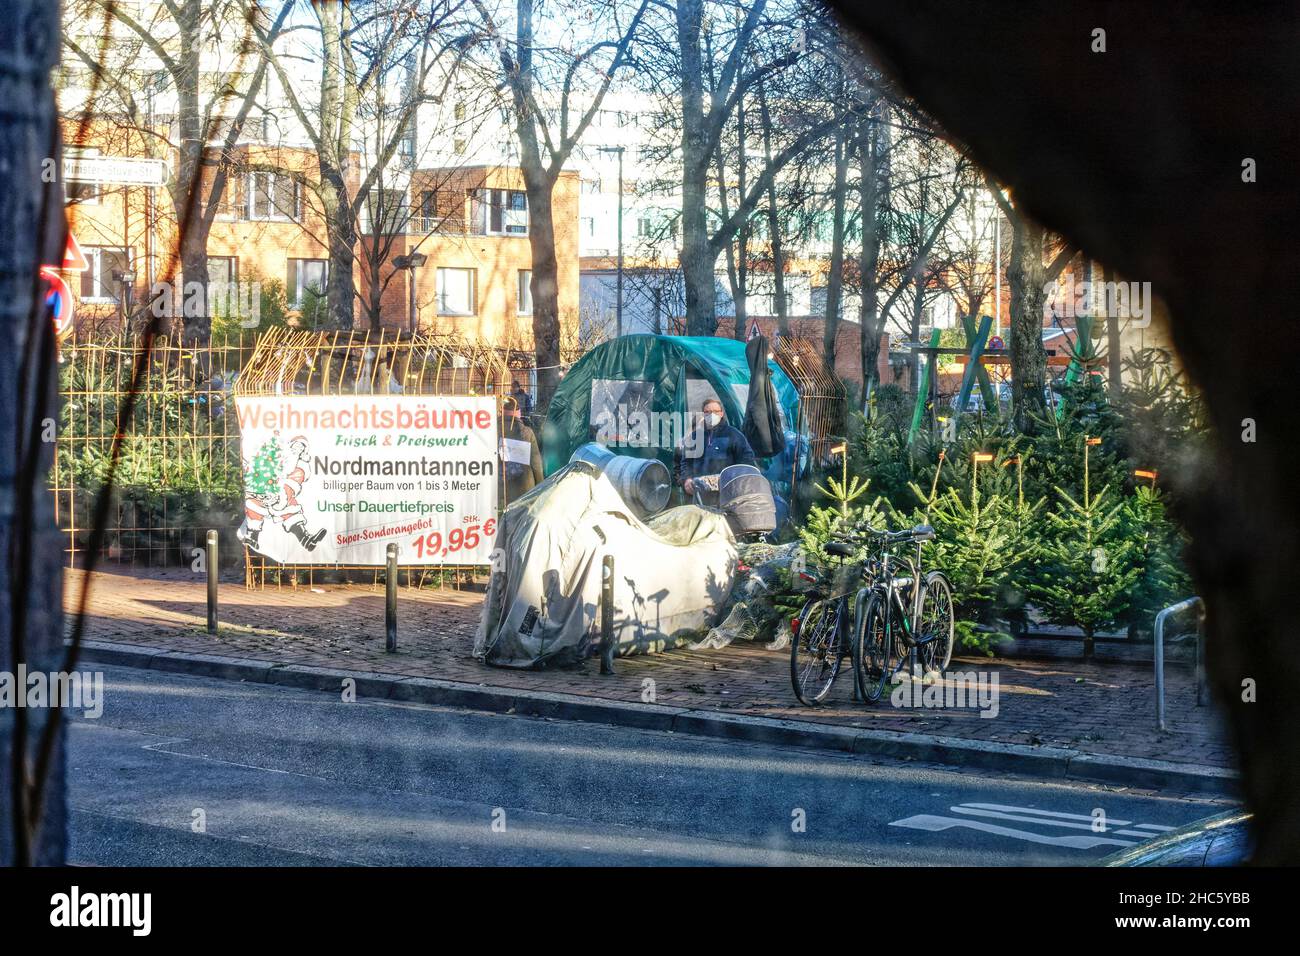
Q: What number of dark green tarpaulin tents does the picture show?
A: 1